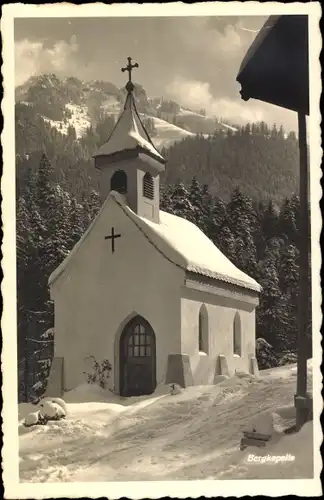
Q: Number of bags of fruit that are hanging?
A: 0